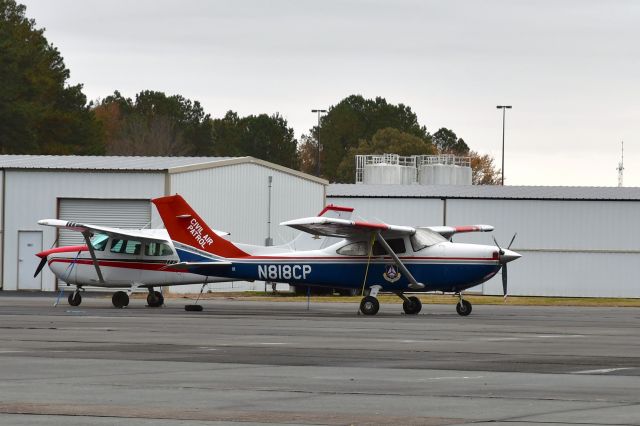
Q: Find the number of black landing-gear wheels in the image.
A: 6